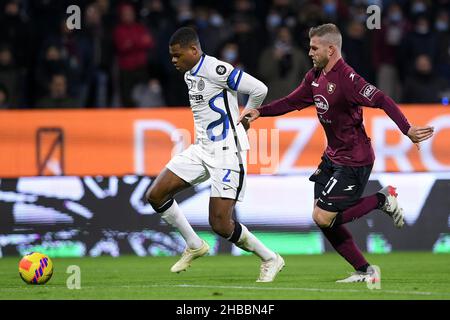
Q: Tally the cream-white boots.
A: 2